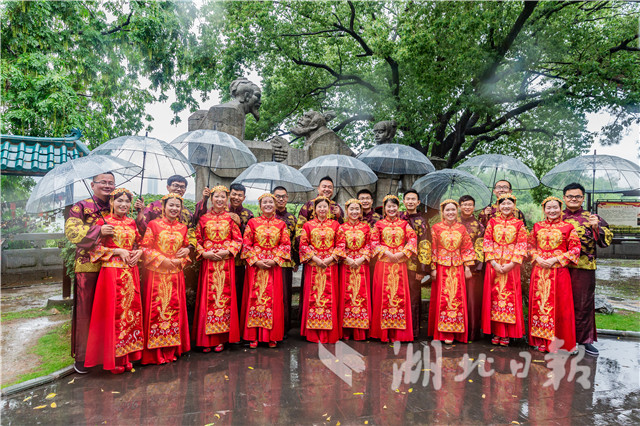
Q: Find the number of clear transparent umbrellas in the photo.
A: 9